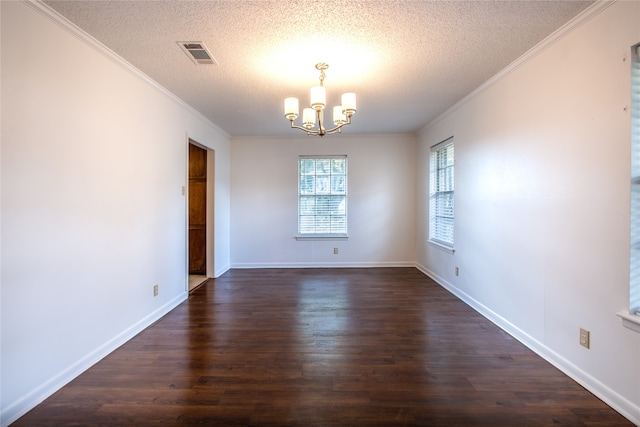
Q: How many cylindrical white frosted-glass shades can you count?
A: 5